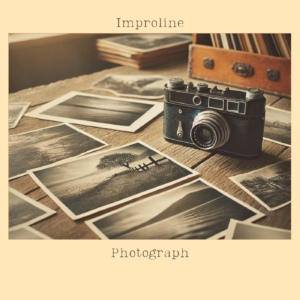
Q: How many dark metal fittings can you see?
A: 3